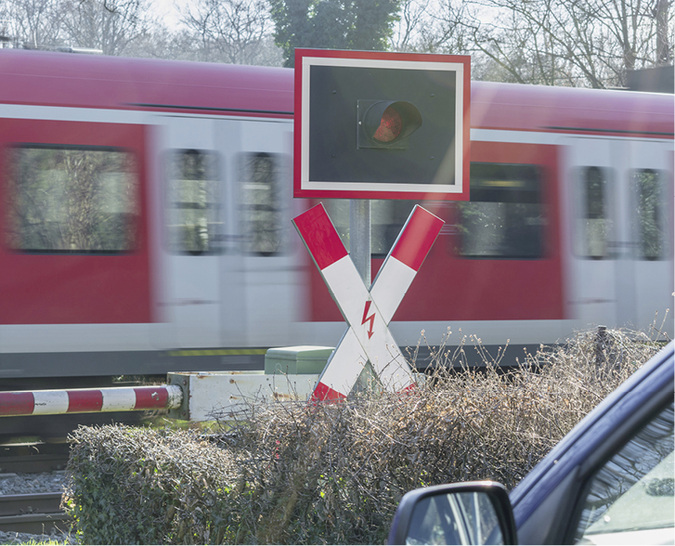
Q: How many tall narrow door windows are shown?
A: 4